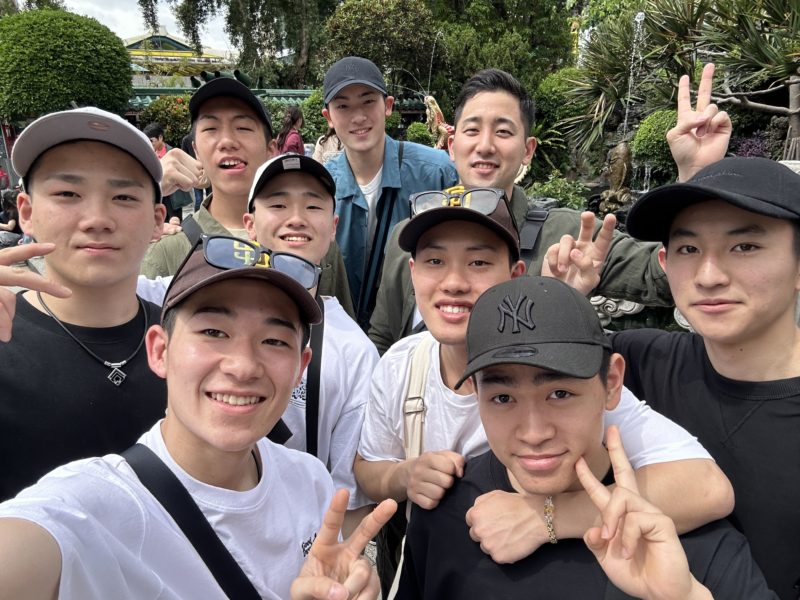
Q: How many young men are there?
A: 9